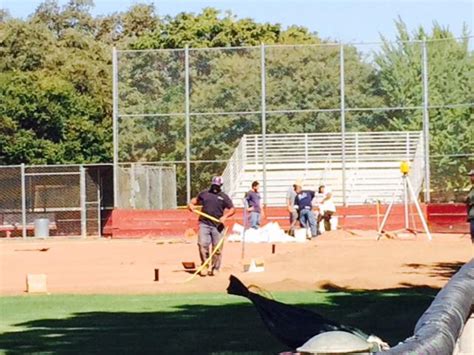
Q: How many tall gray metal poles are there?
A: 5